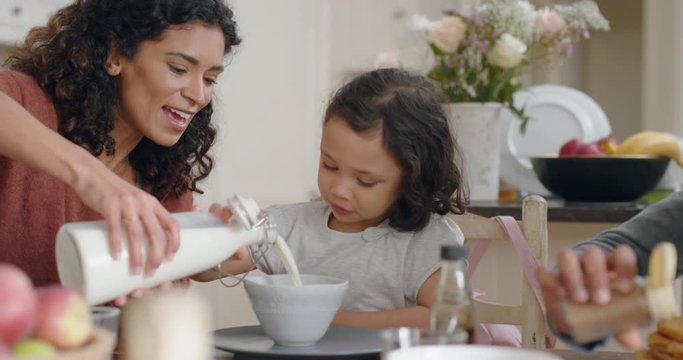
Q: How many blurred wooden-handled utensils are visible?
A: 1